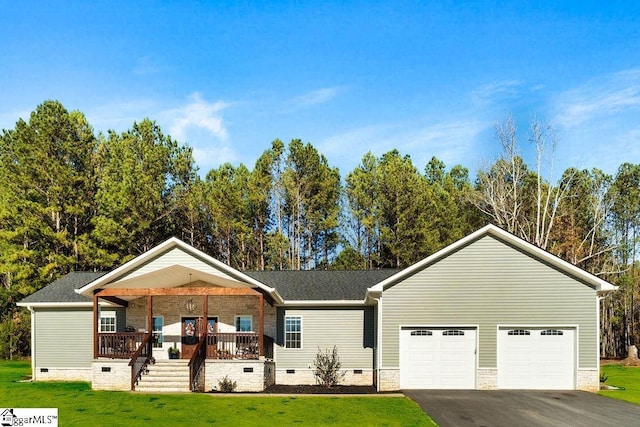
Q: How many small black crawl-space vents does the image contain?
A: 5